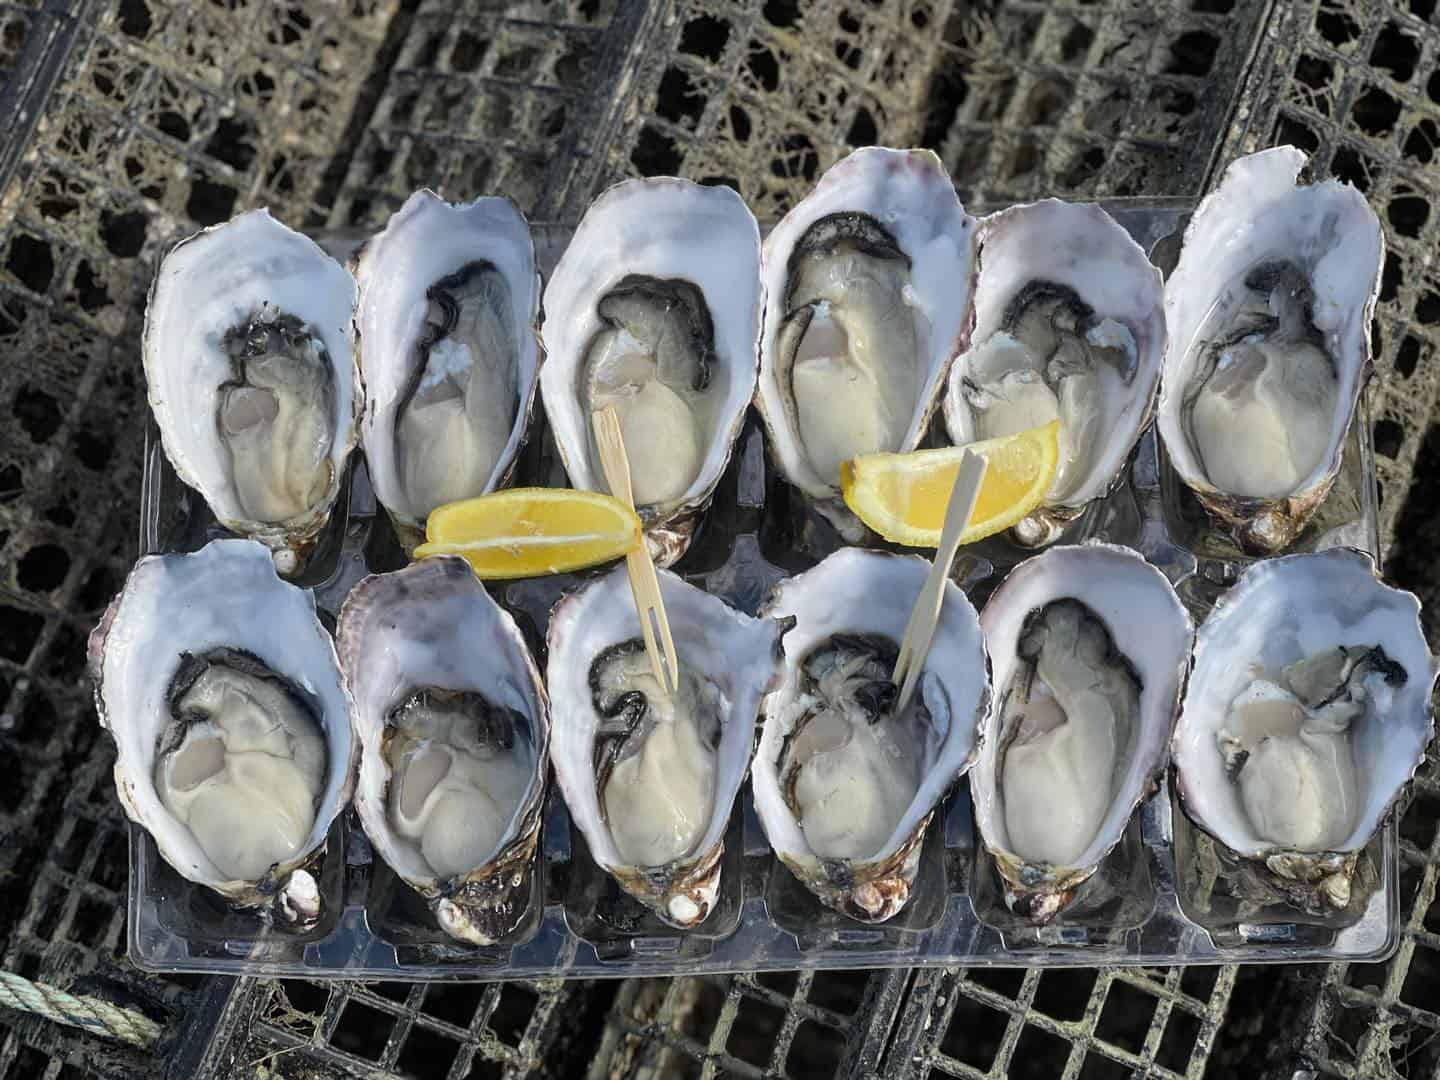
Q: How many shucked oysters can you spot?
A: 12